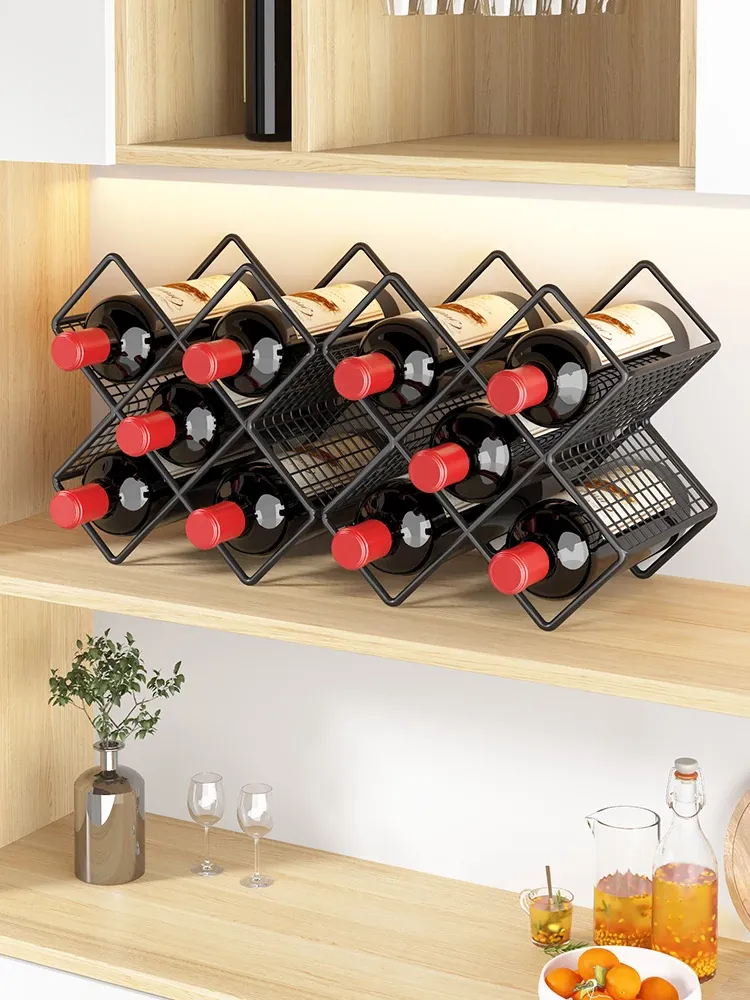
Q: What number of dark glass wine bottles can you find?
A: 11